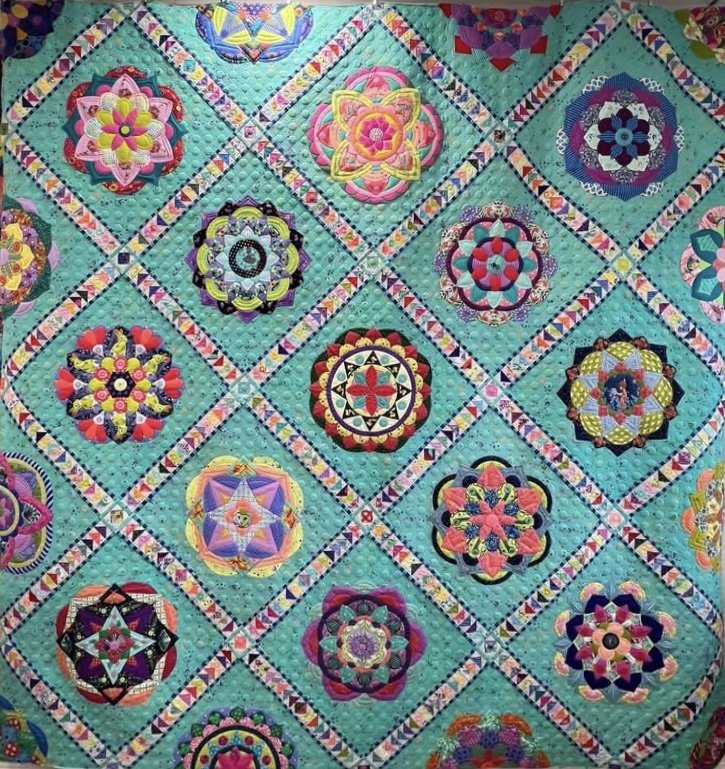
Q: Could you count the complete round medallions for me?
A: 13